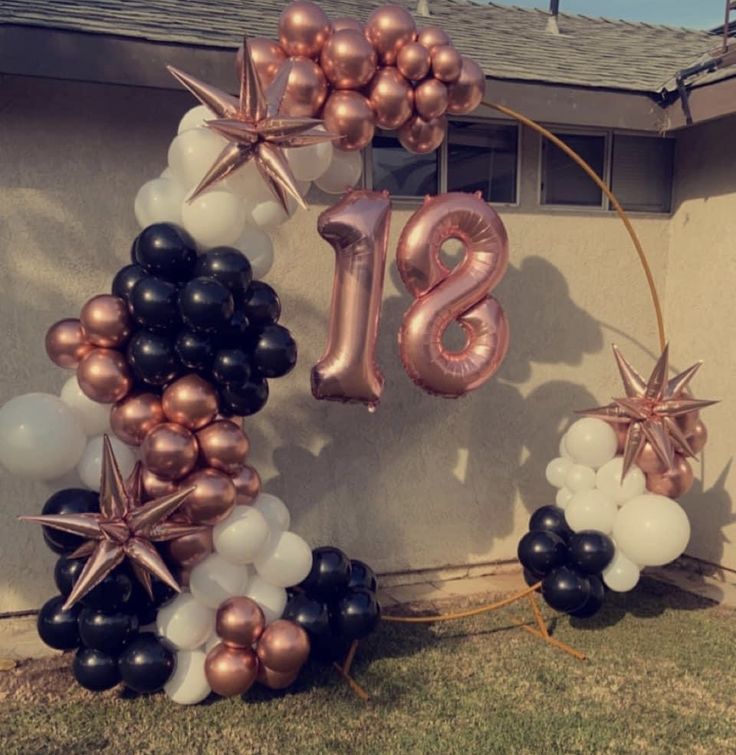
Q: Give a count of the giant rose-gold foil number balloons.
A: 2